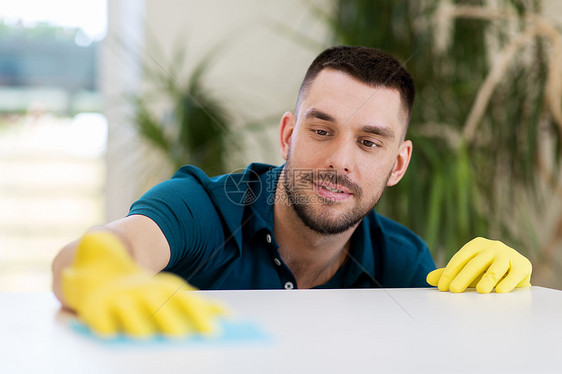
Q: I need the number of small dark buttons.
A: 3